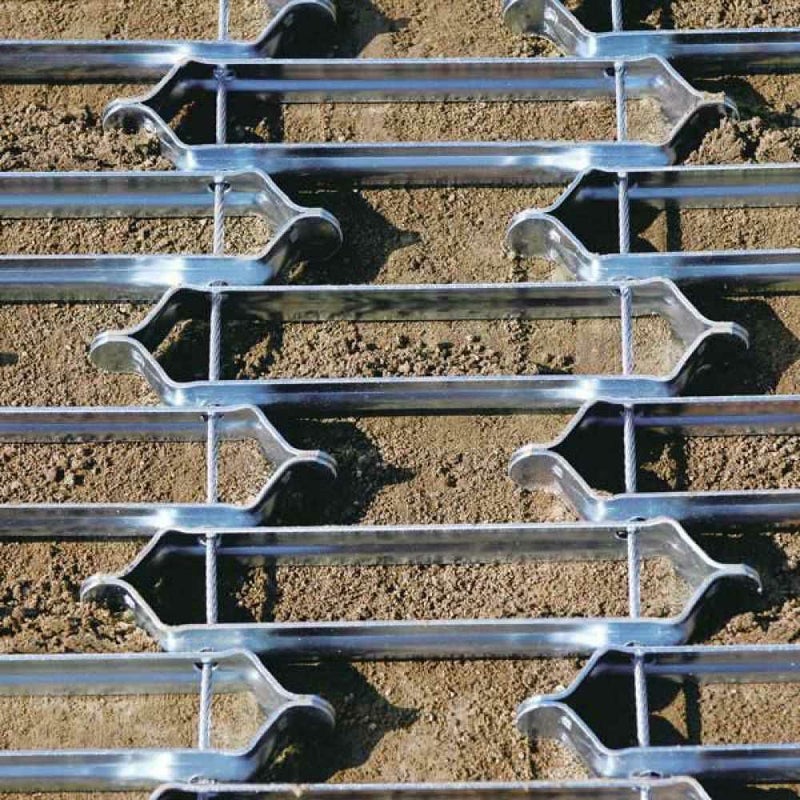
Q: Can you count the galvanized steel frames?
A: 12